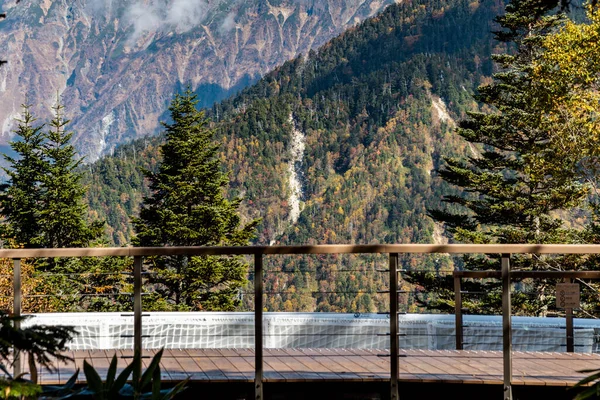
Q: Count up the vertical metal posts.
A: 7